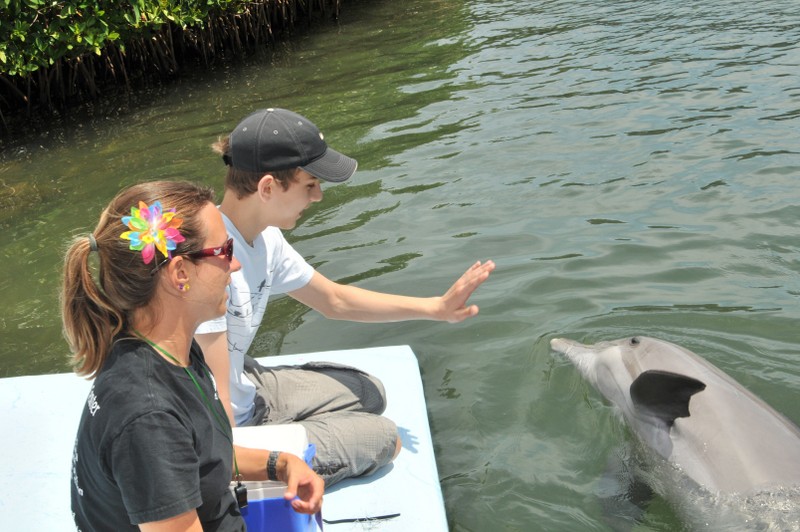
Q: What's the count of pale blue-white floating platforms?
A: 1